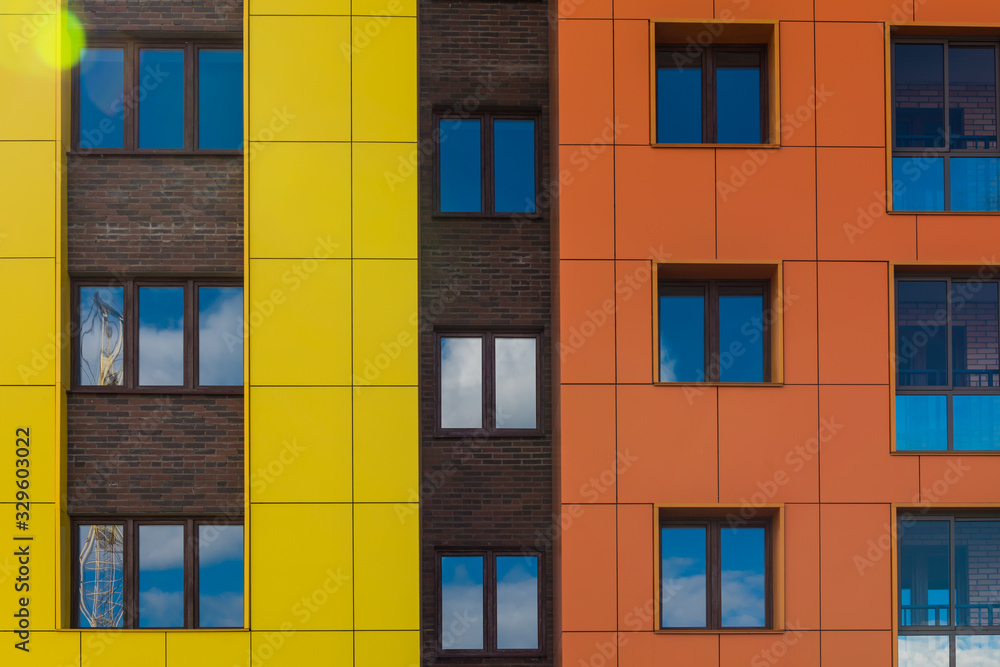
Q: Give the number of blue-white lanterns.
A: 0